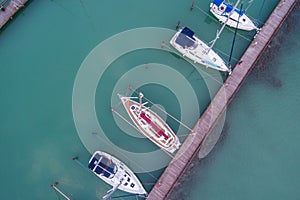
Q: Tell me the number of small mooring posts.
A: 9